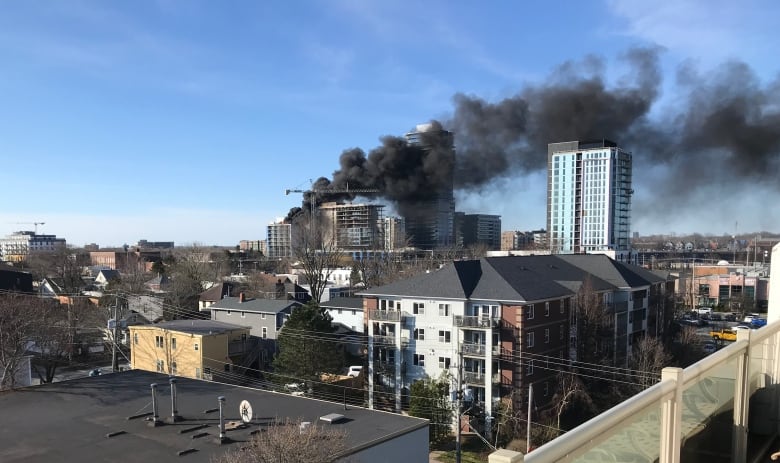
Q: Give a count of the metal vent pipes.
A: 3